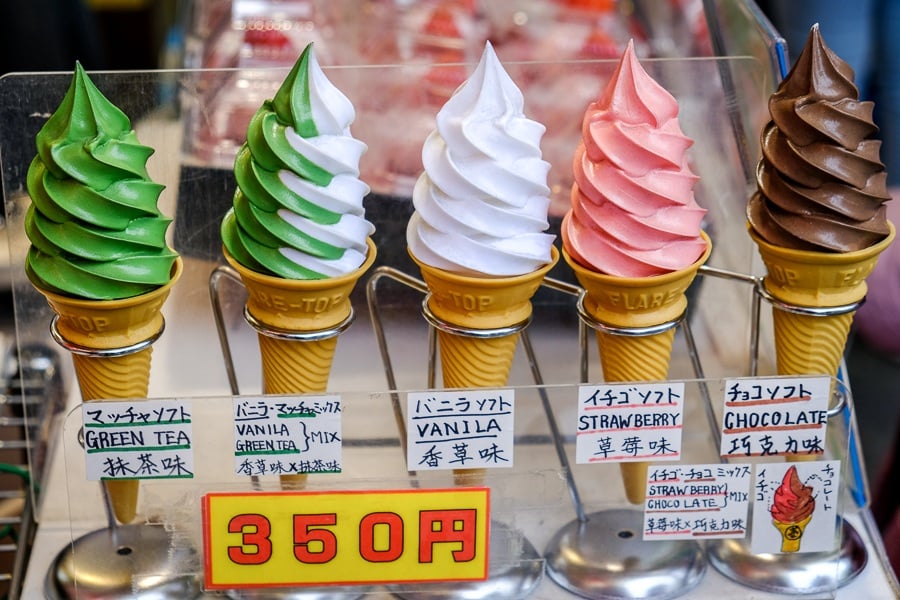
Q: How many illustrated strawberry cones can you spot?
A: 1